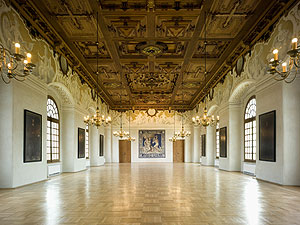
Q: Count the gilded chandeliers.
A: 8